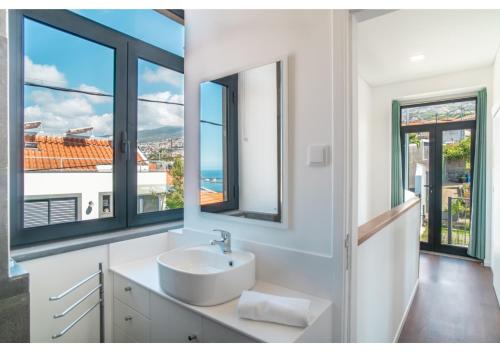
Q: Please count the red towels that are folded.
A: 0